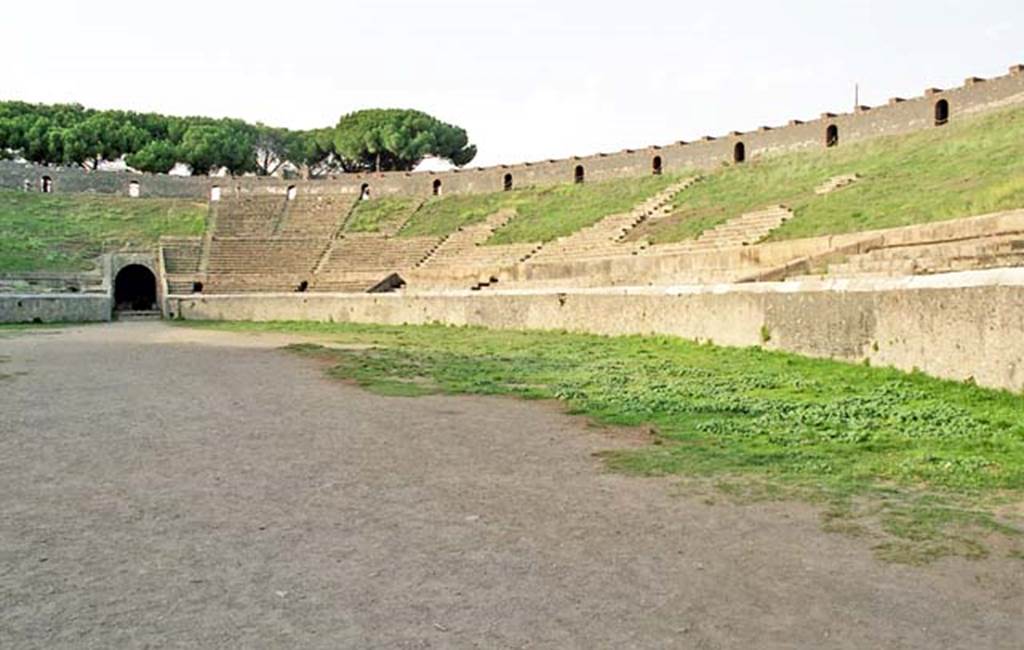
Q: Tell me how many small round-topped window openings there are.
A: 12